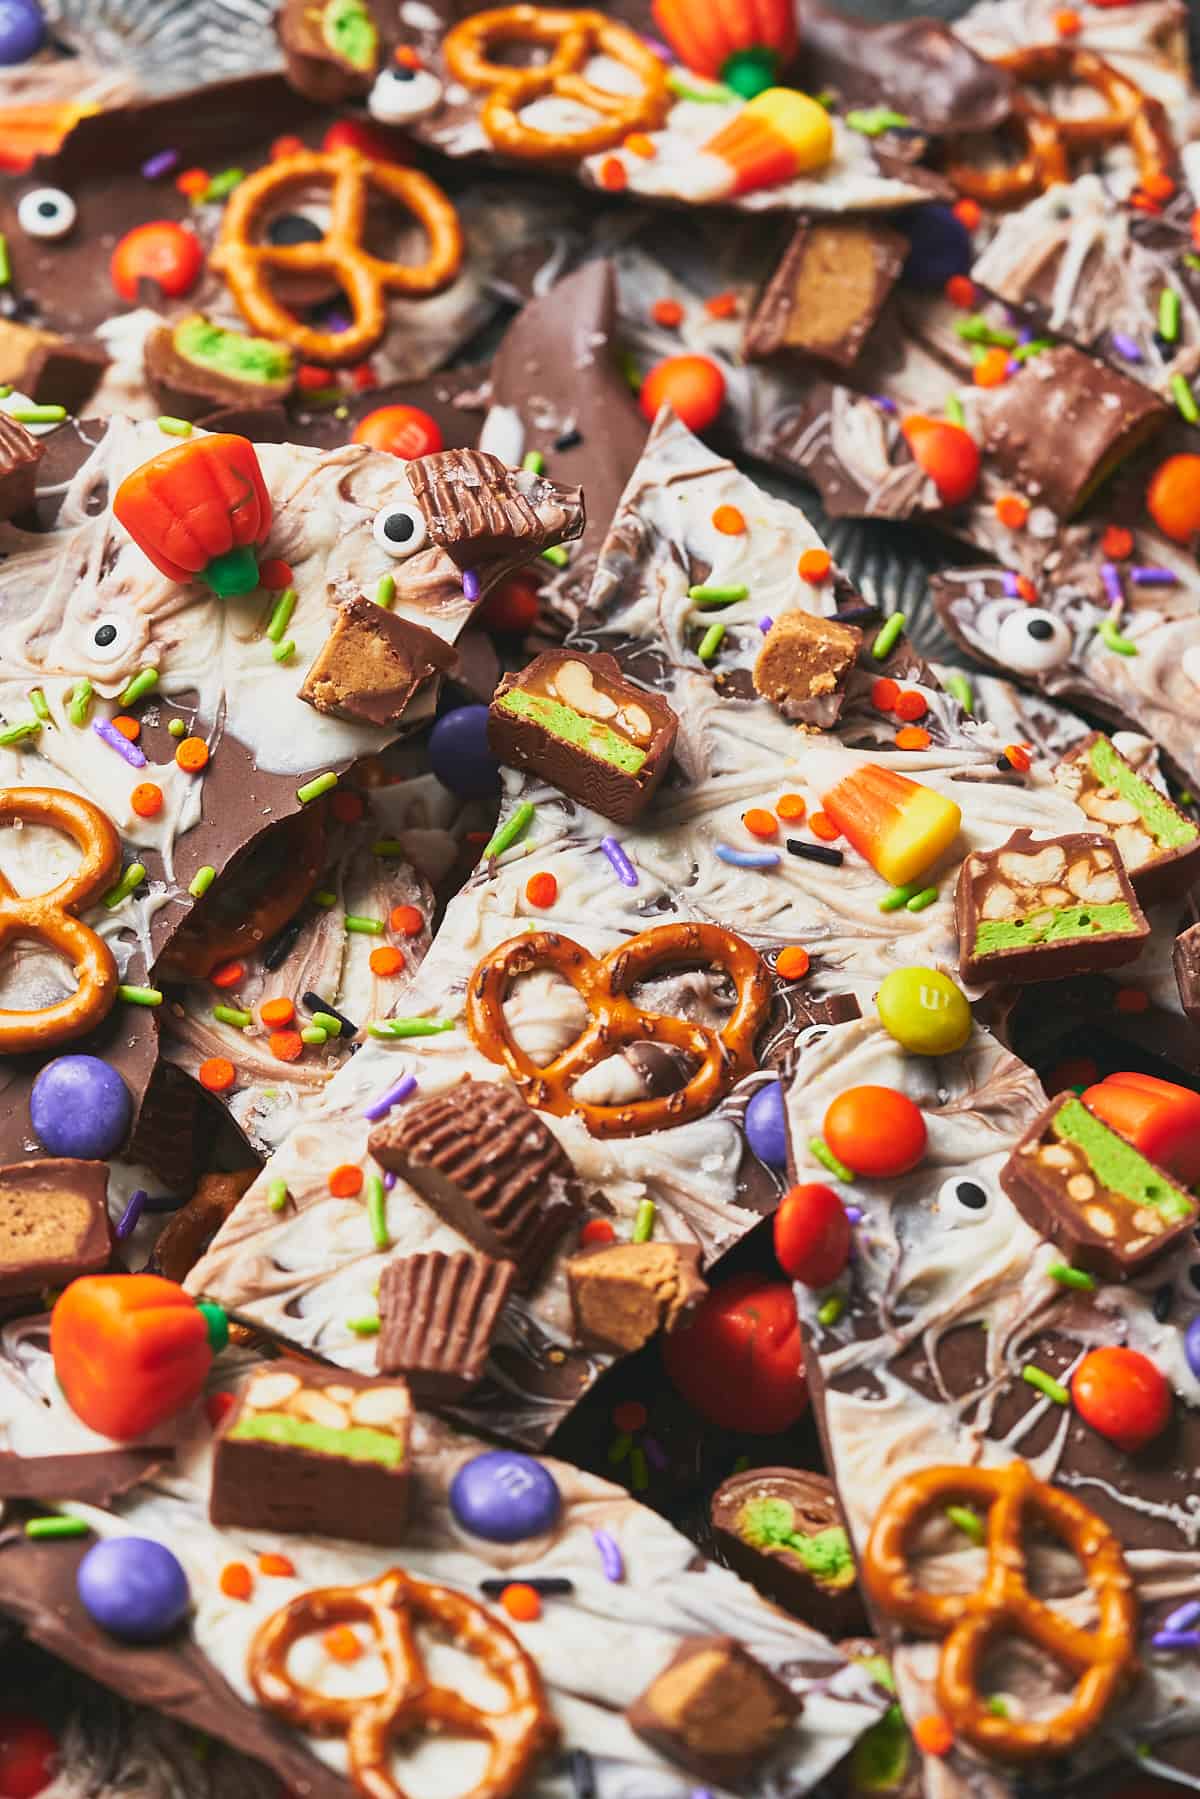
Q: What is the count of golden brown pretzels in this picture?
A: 7